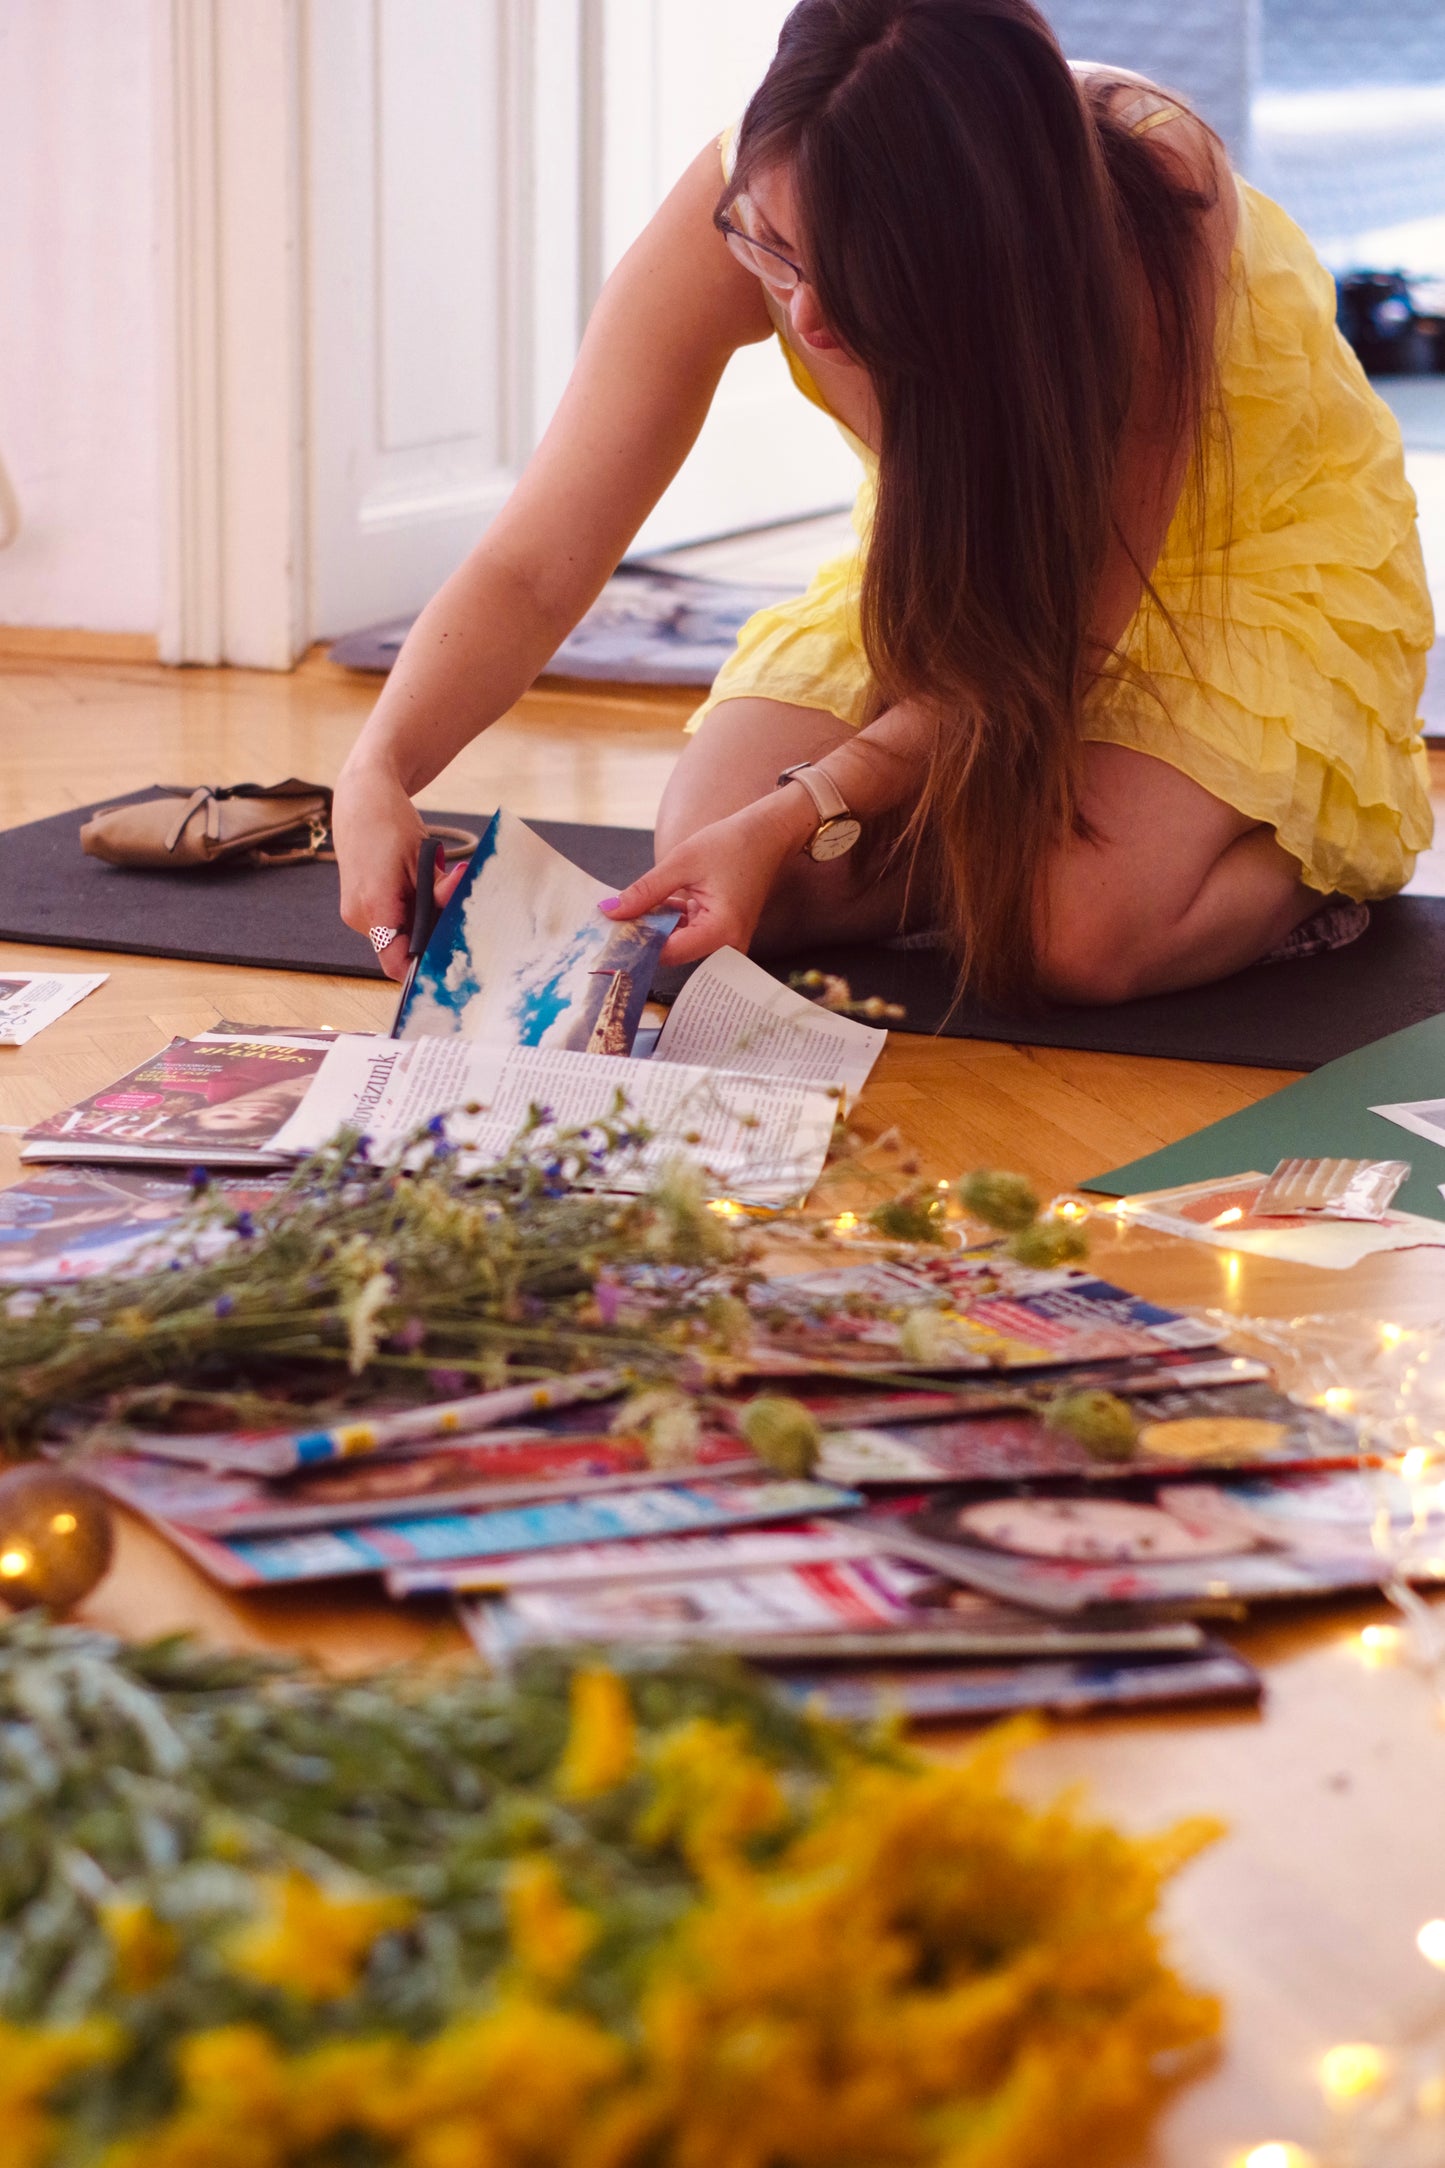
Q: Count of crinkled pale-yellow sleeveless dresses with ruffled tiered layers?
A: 1